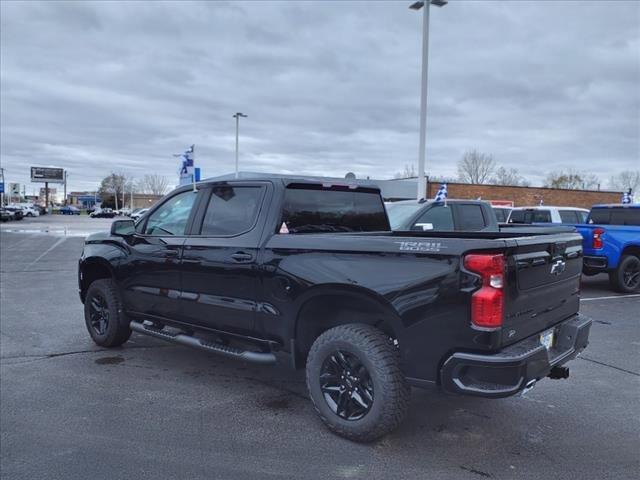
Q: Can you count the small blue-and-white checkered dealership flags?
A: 3